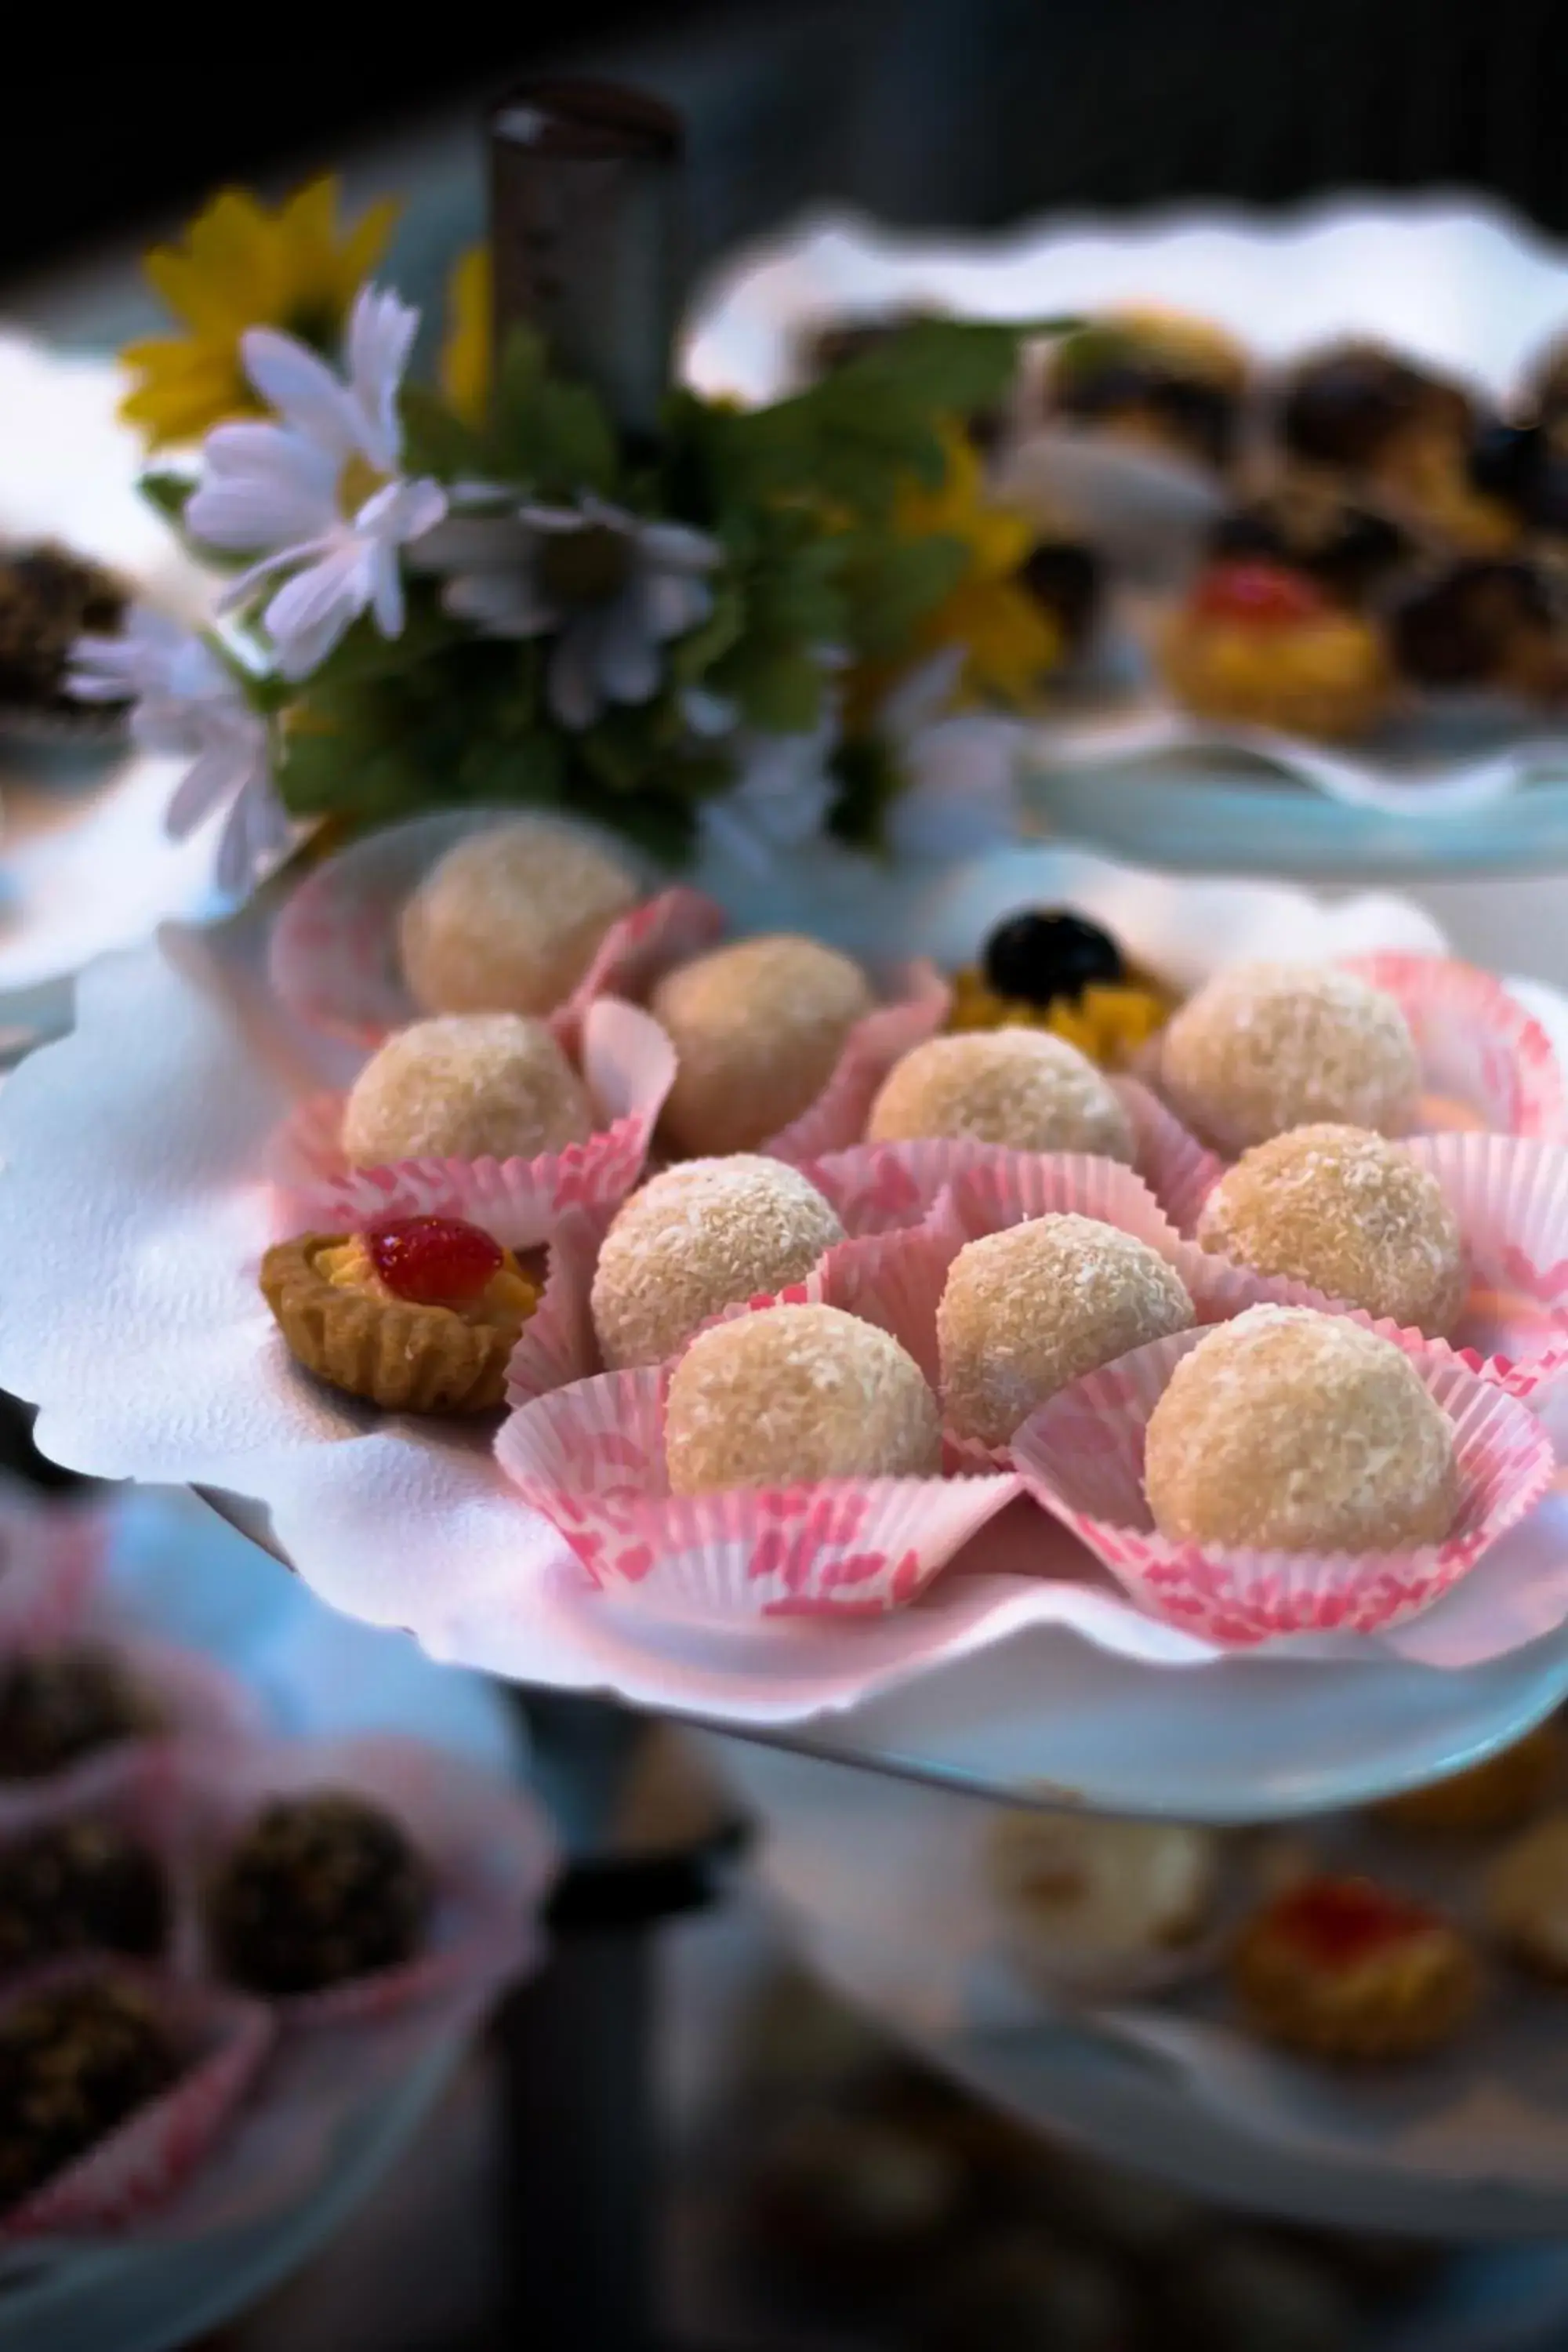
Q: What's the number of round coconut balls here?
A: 10